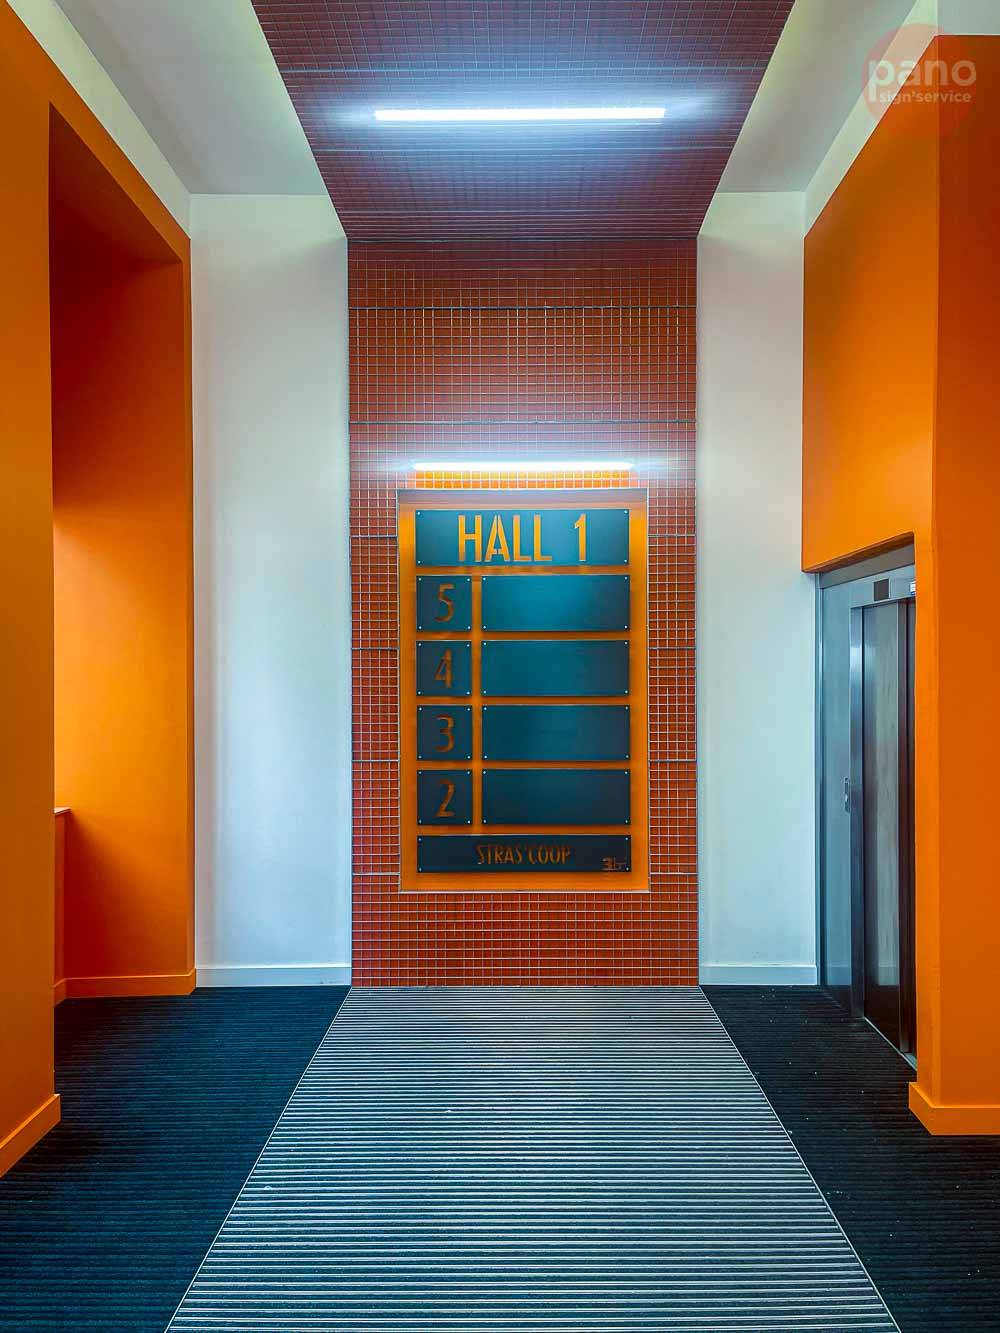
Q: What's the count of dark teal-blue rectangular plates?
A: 10